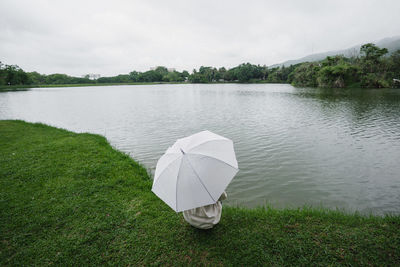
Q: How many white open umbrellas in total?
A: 1